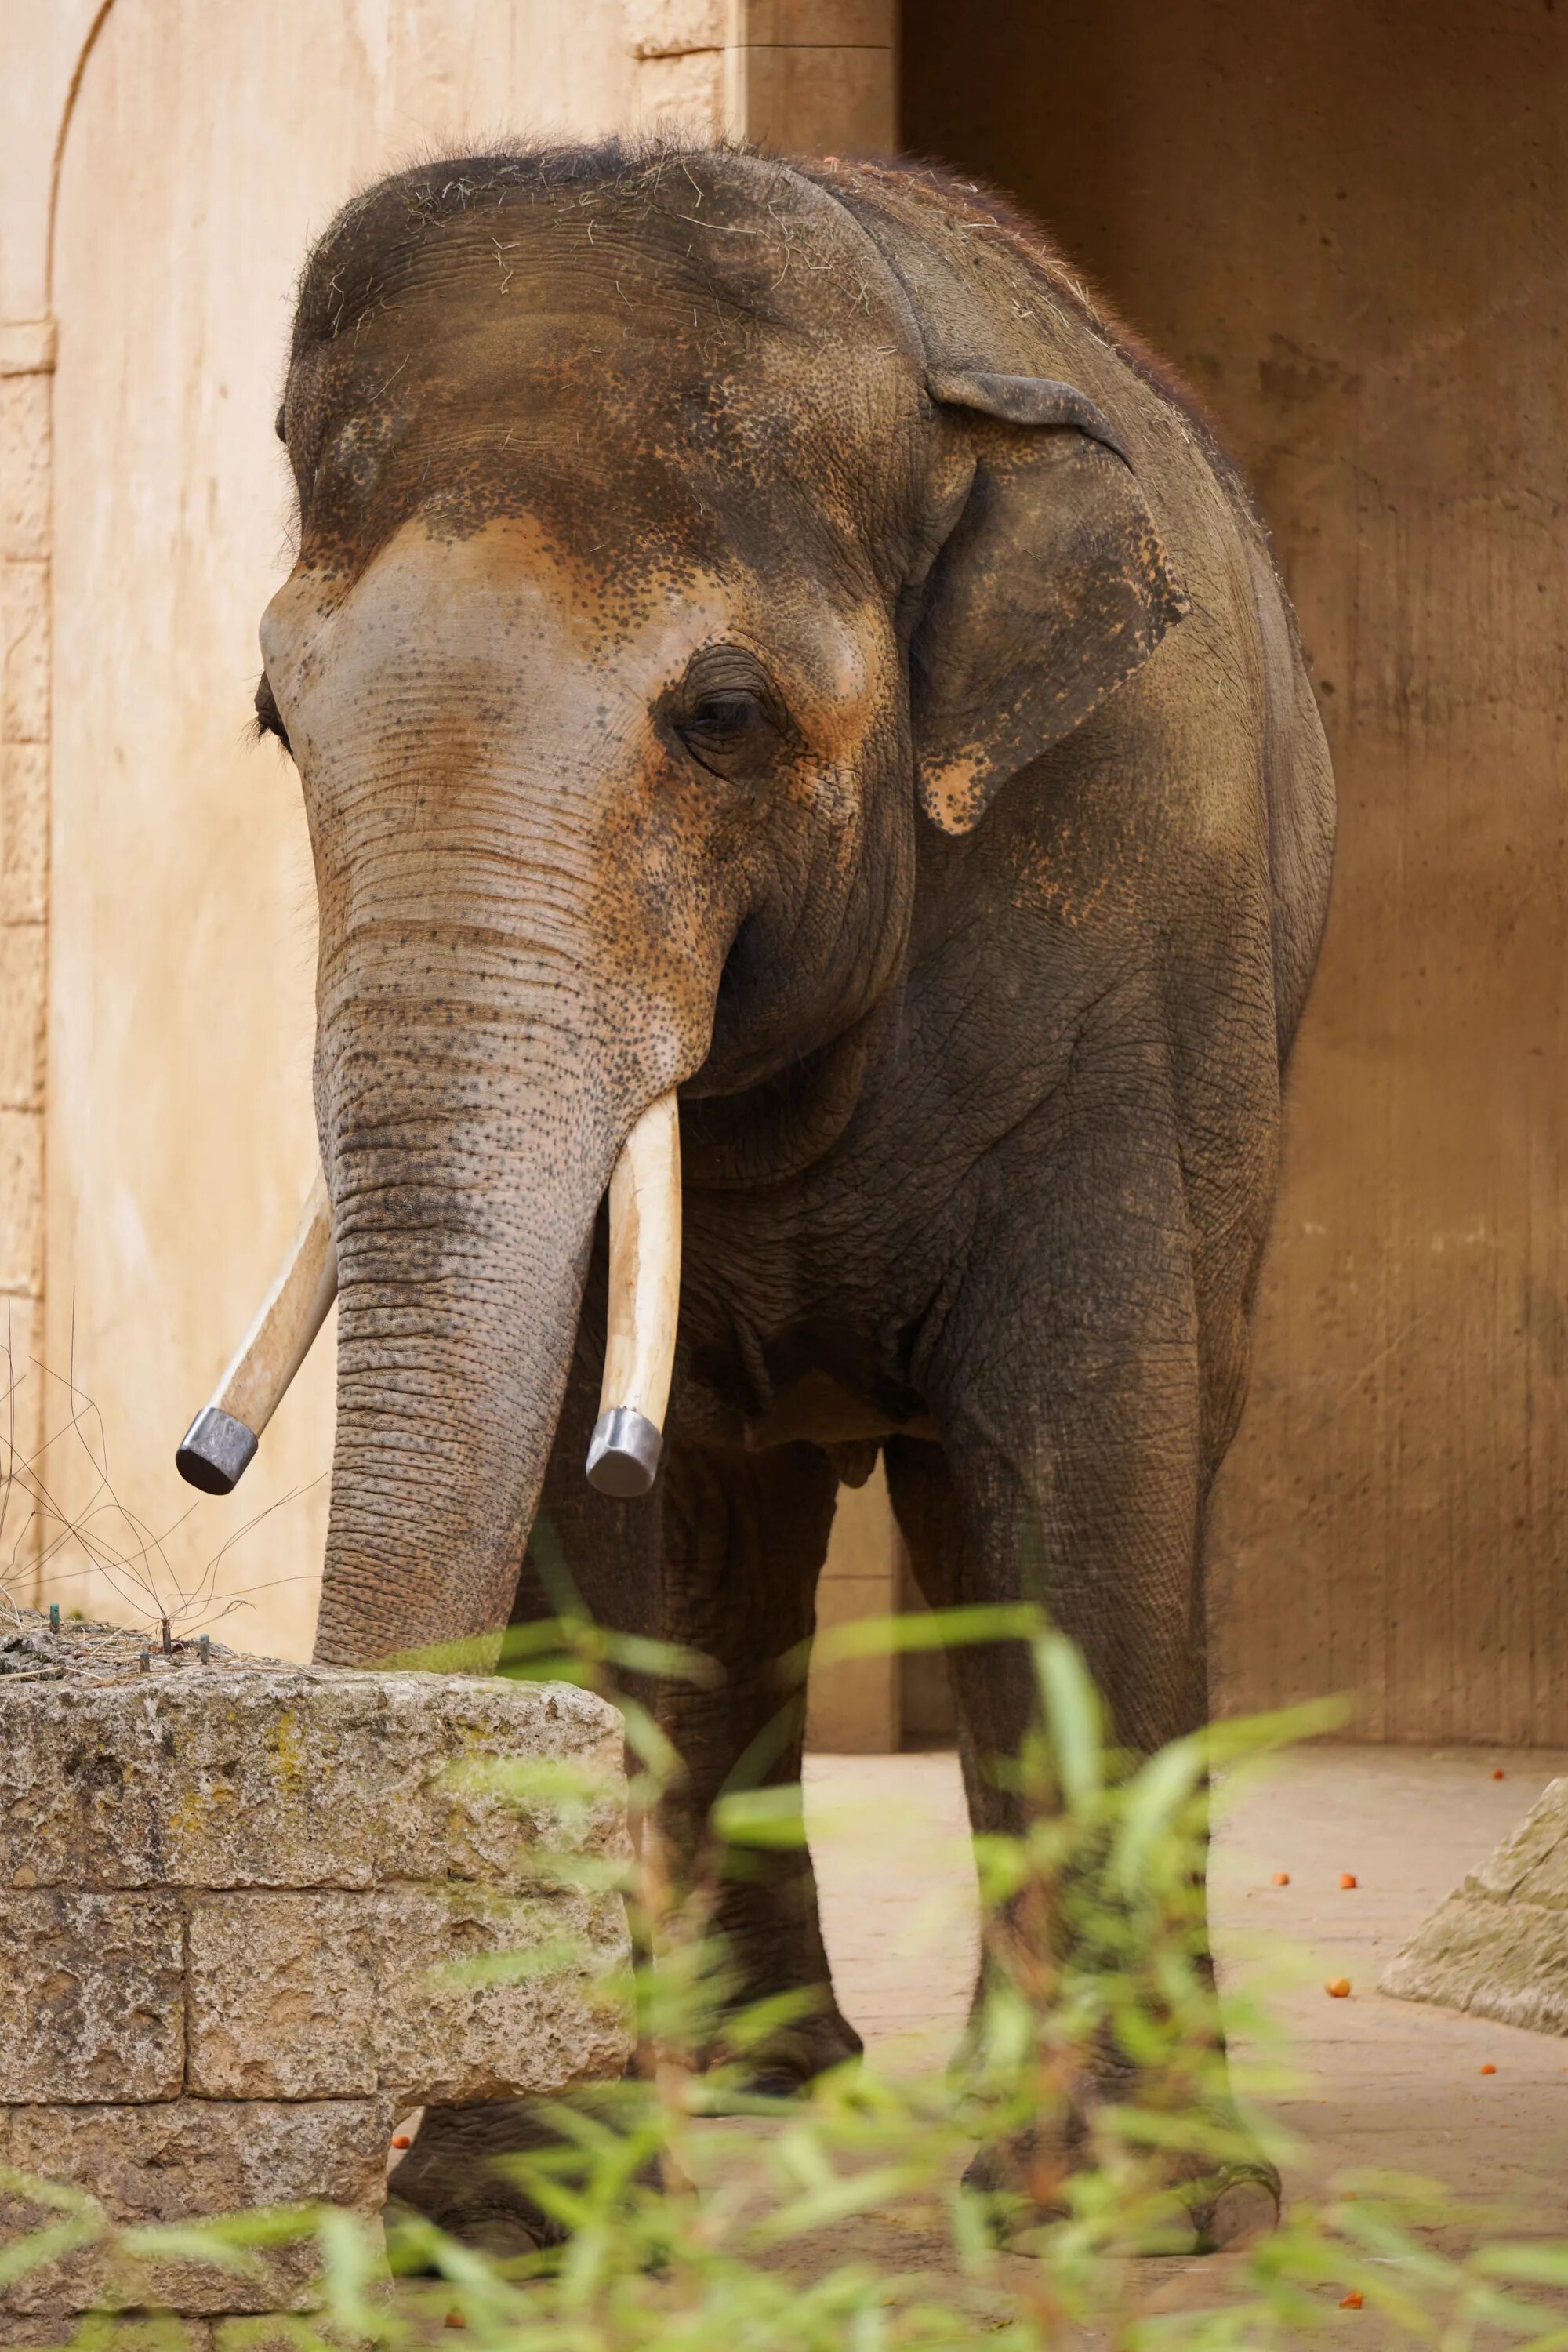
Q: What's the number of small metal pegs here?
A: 4